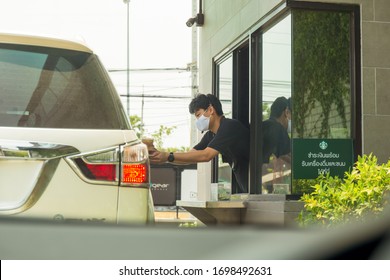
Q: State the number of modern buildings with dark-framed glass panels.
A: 1